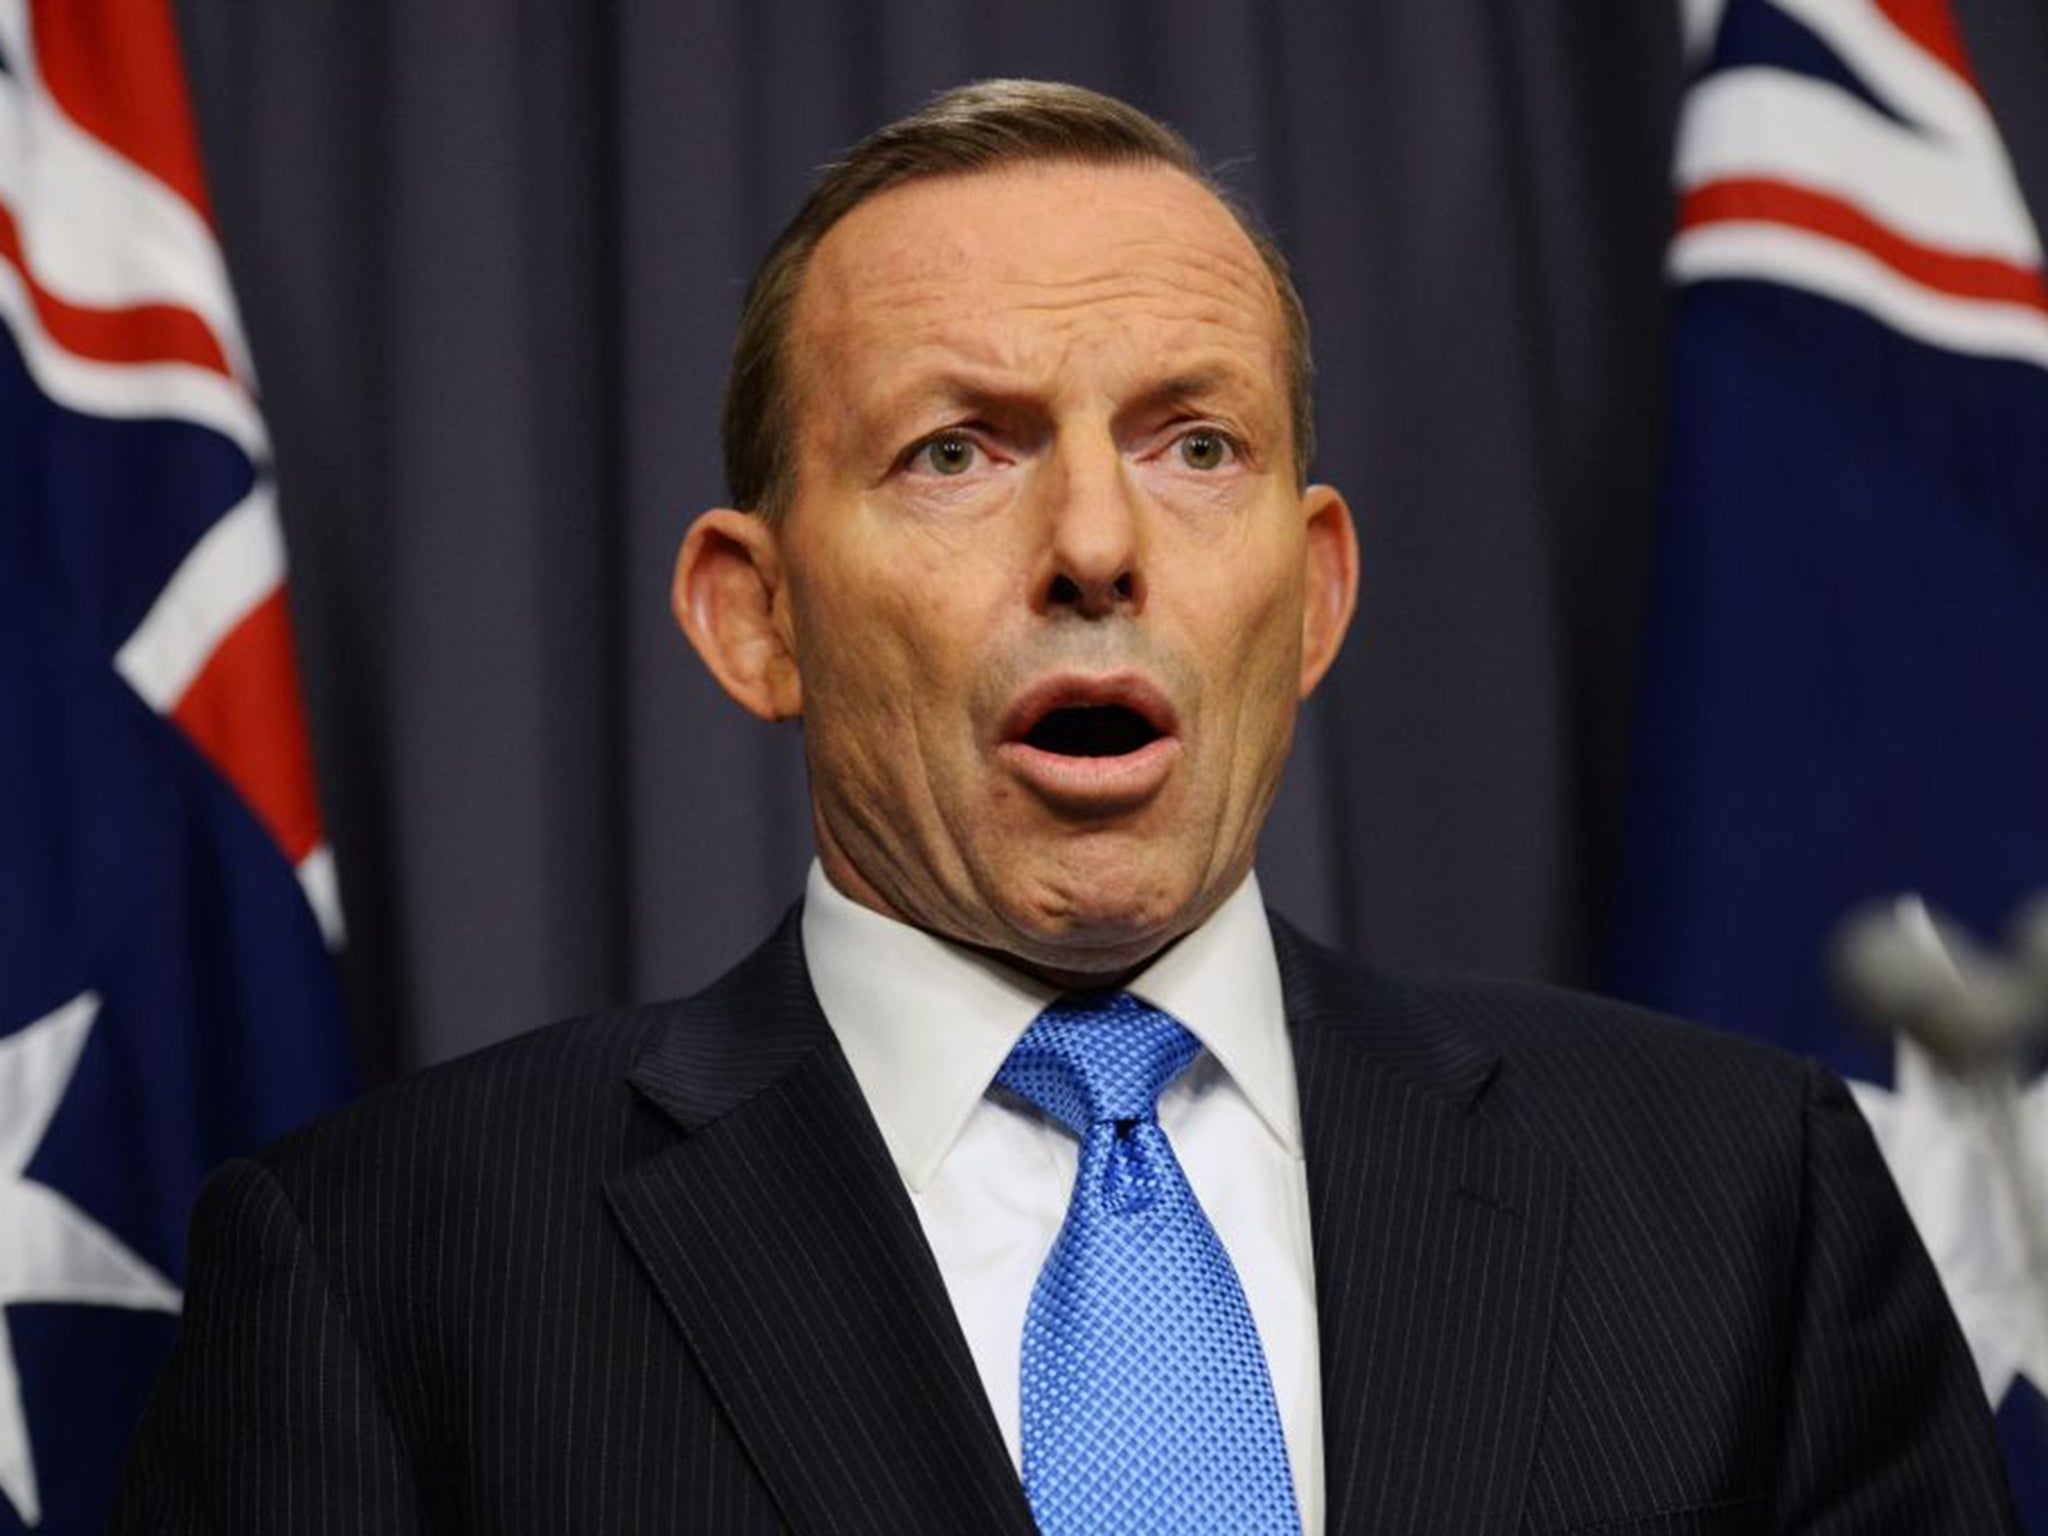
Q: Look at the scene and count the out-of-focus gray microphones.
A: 2